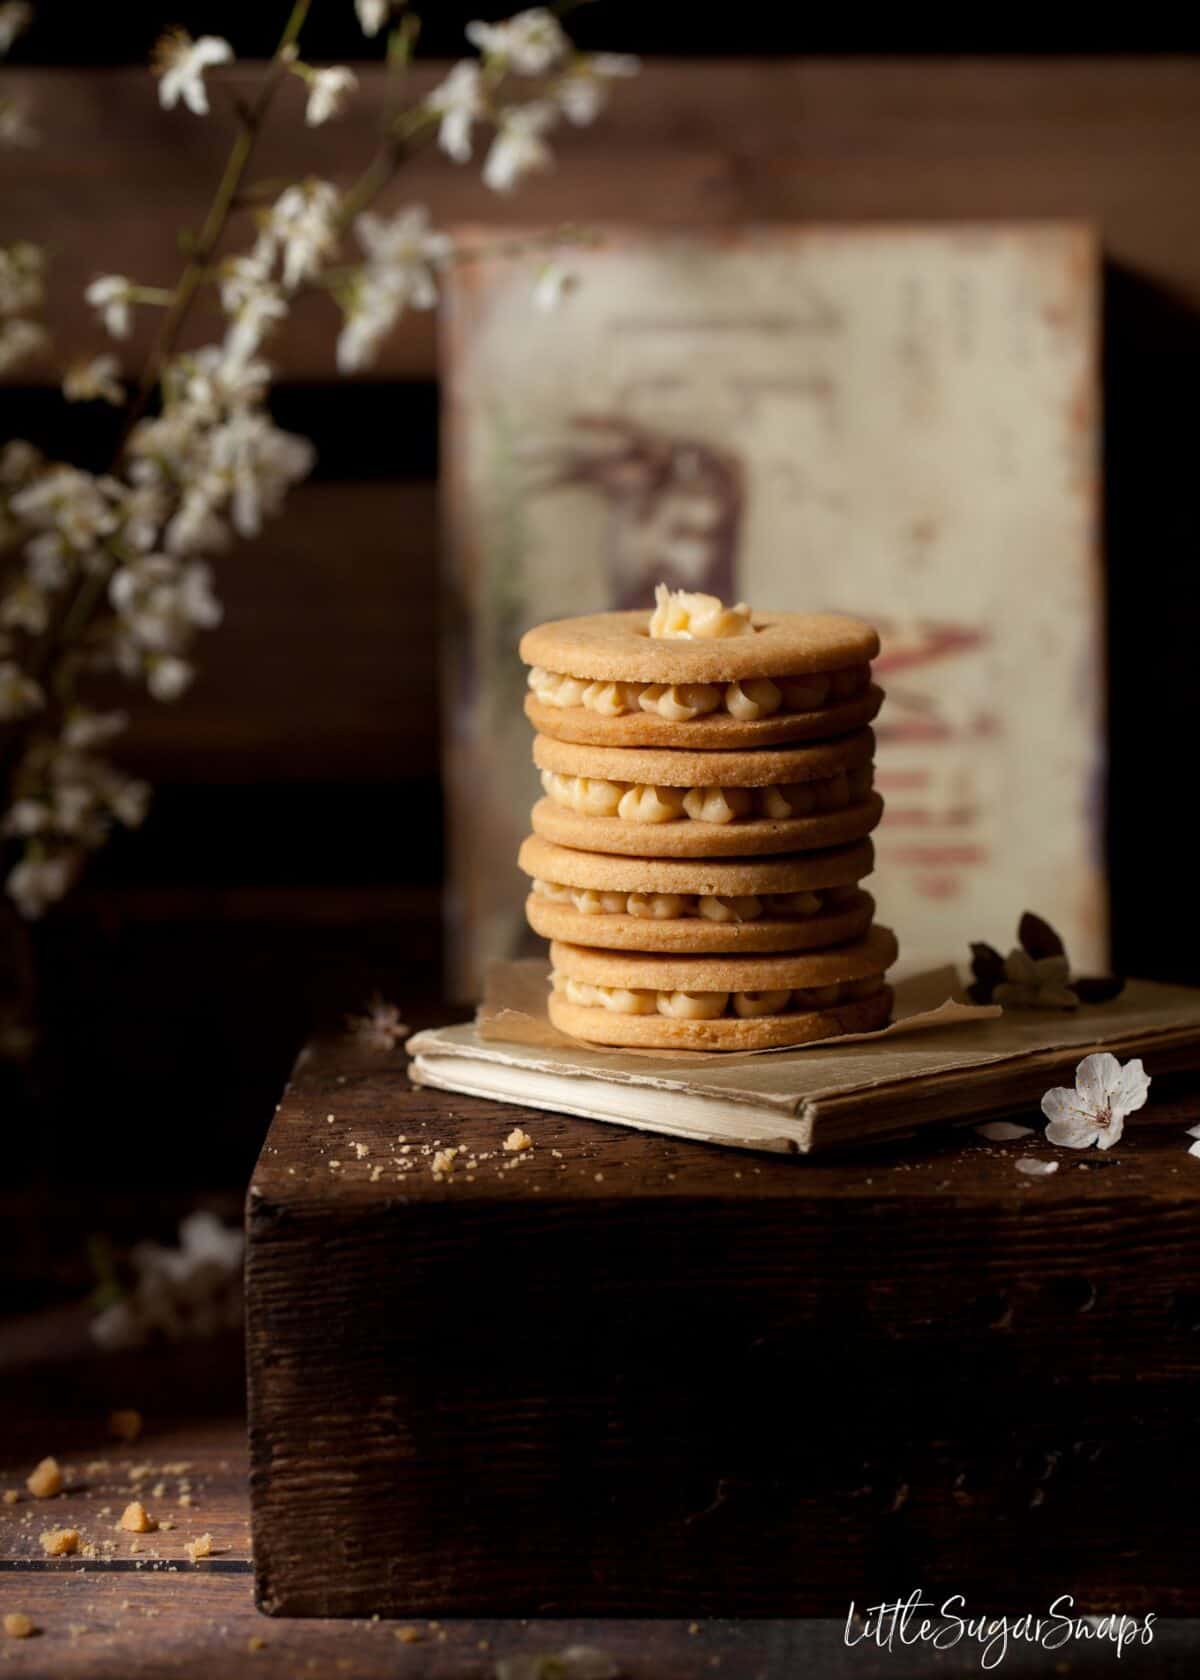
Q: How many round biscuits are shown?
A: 8